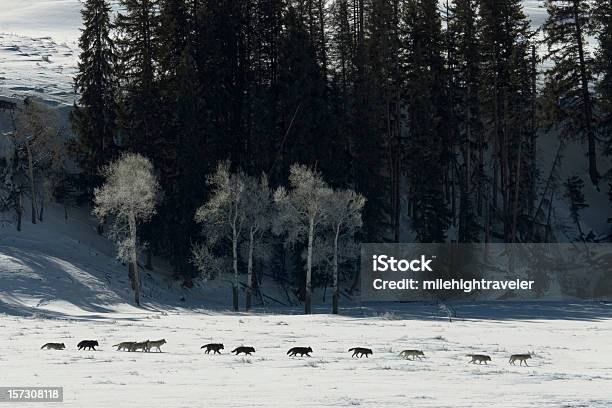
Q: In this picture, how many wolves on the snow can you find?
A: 12